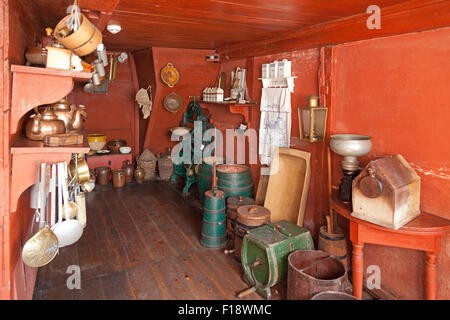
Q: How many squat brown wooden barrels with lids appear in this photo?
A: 2